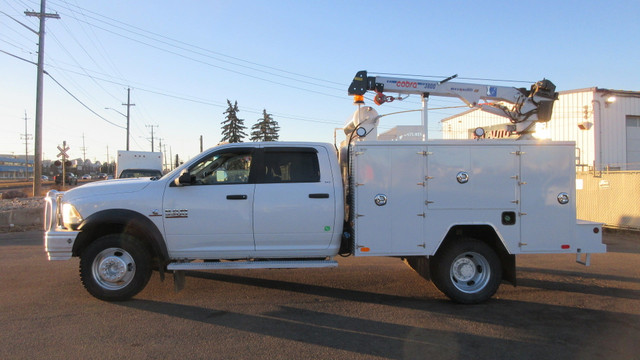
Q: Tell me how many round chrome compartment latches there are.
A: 3